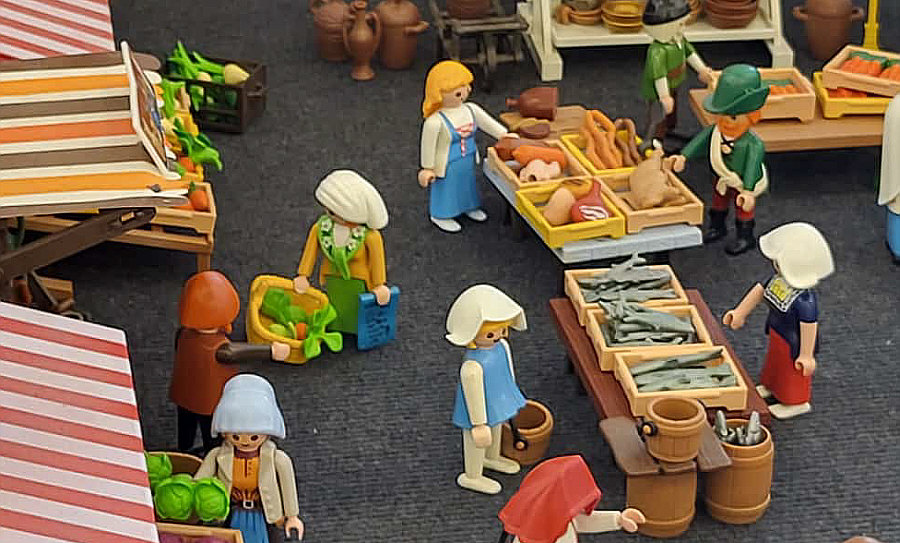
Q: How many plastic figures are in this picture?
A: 10